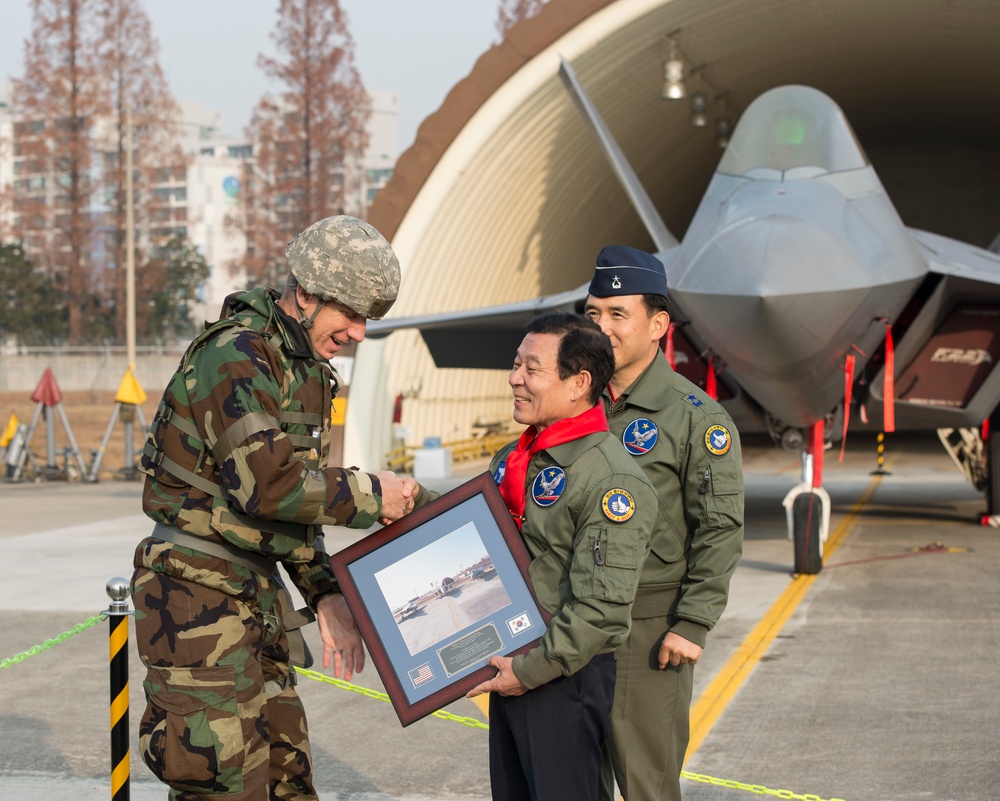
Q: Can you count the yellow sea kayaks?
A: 0